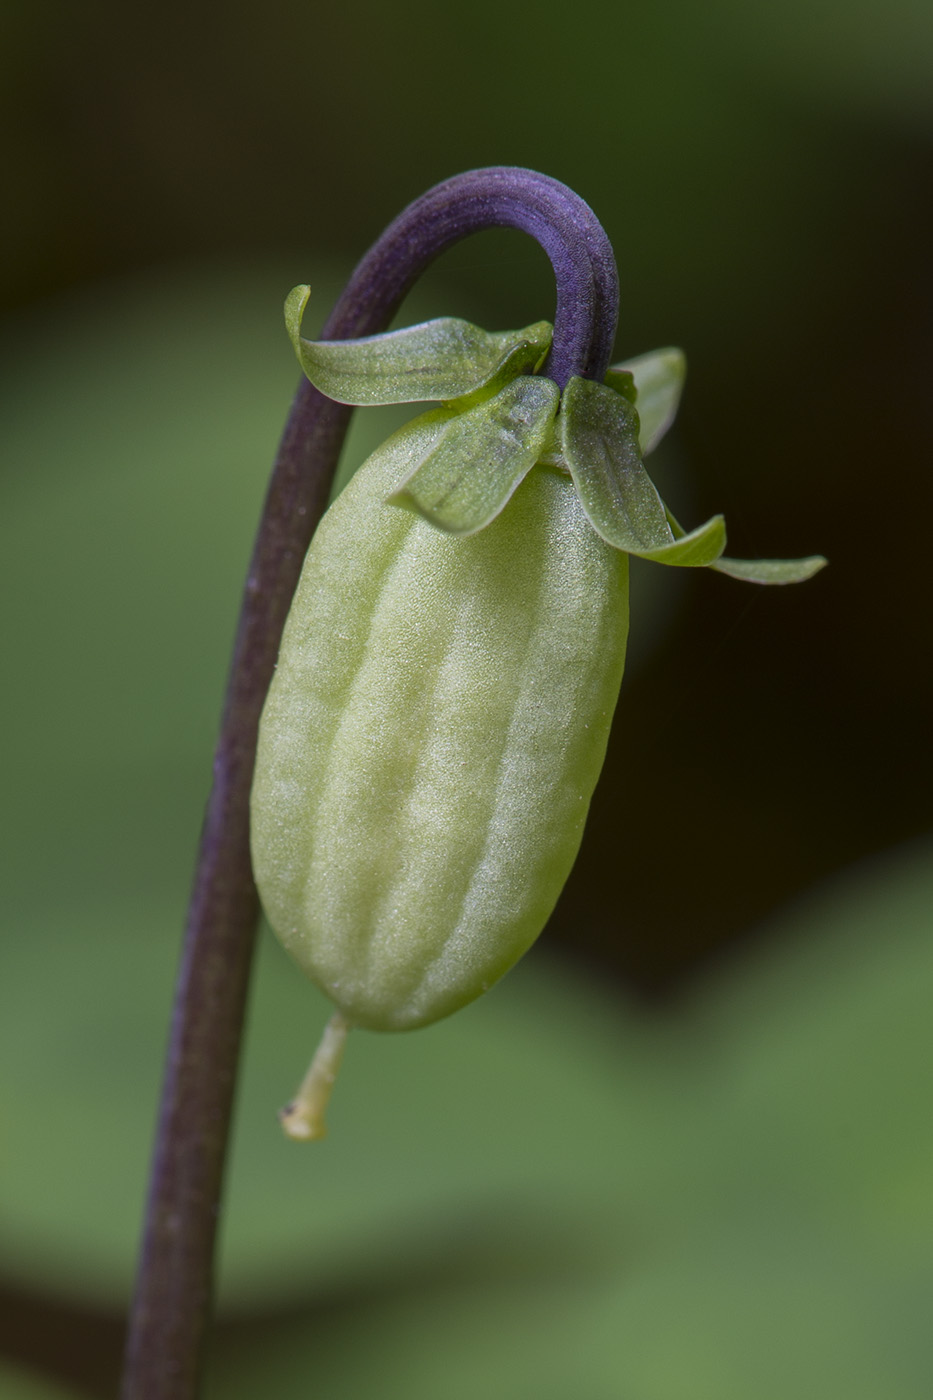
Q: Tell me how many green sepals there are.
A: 5